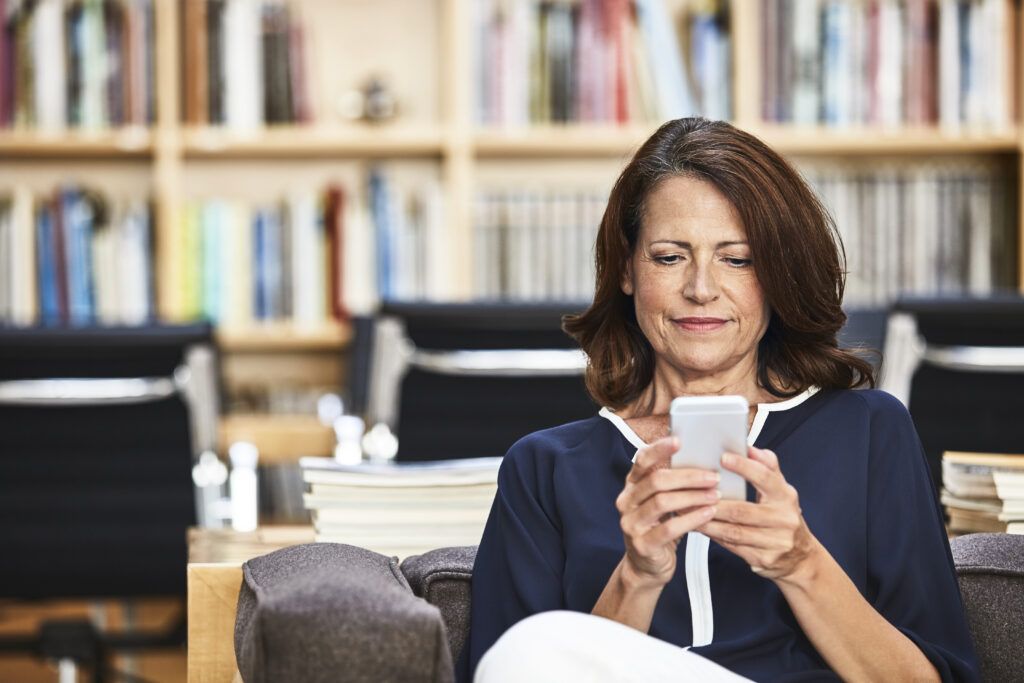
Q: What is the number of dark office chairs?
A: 3